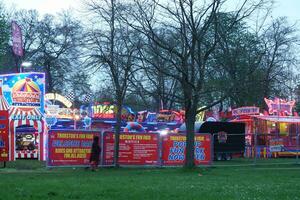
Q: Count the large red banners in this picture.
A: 3